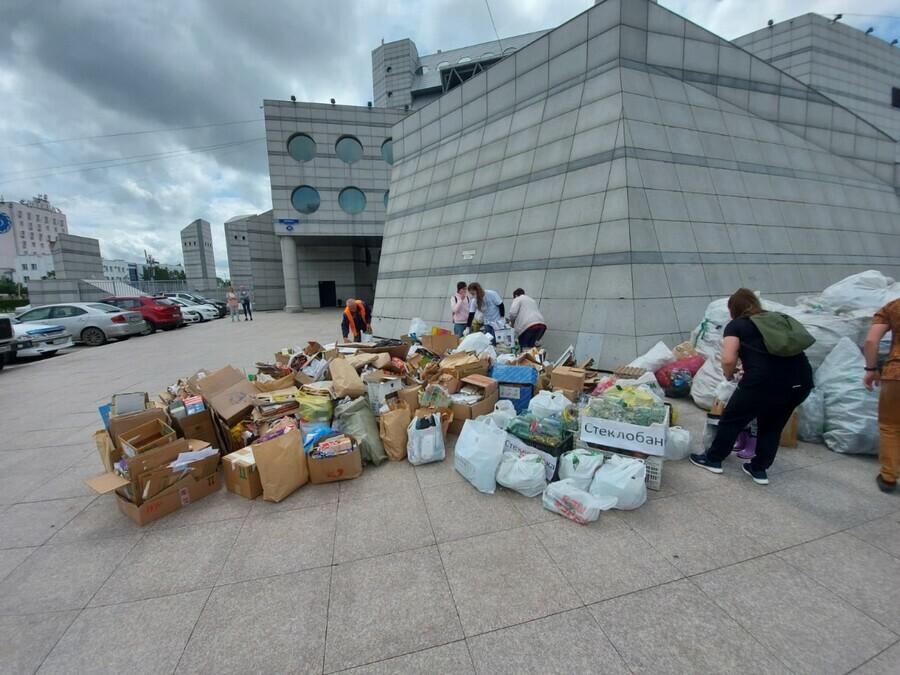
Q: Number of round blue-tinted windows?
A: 6